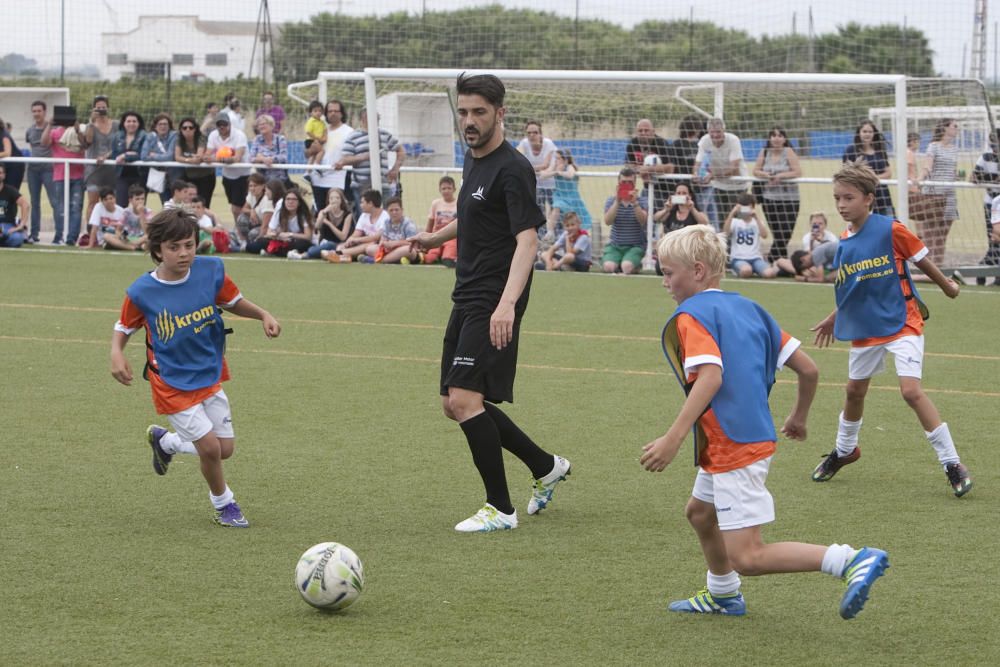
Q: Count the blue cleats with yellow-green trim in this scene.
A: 2